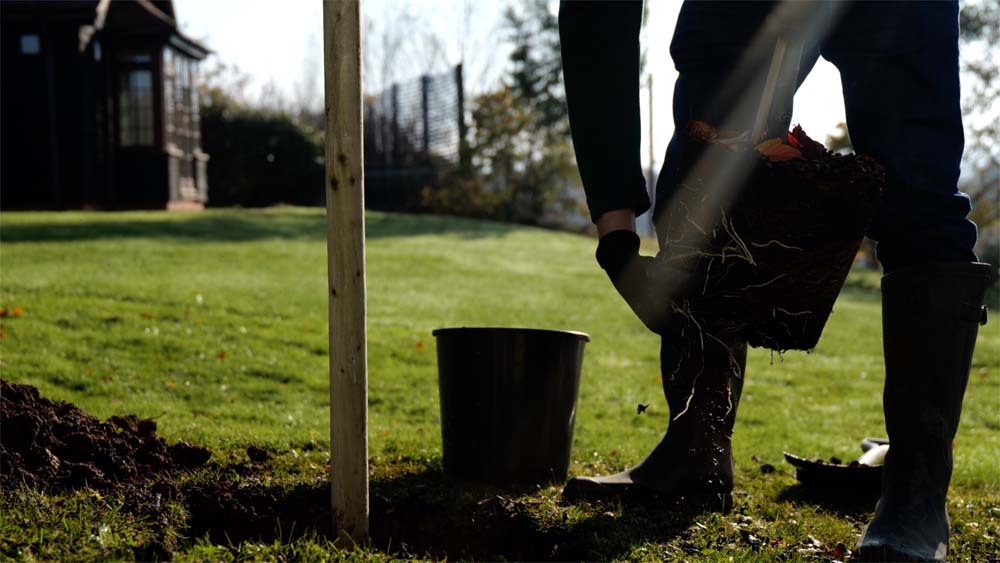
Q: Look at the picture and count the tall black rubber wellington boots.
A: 2